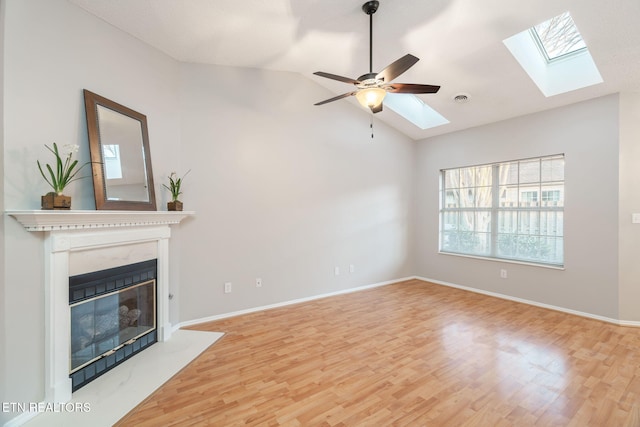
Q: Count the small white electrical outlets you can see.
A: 5